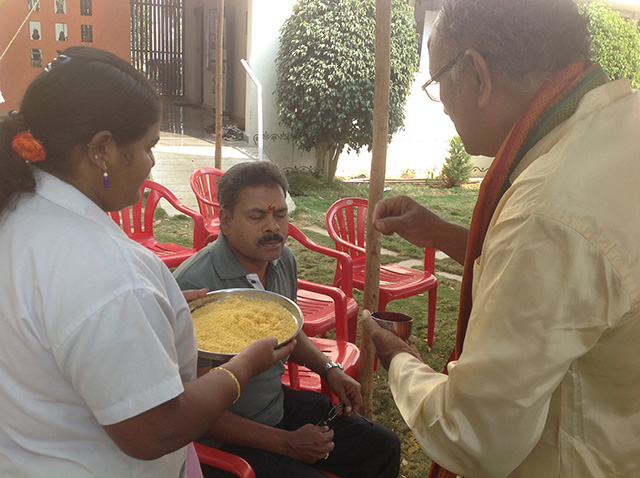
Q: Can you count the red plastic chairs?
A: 6